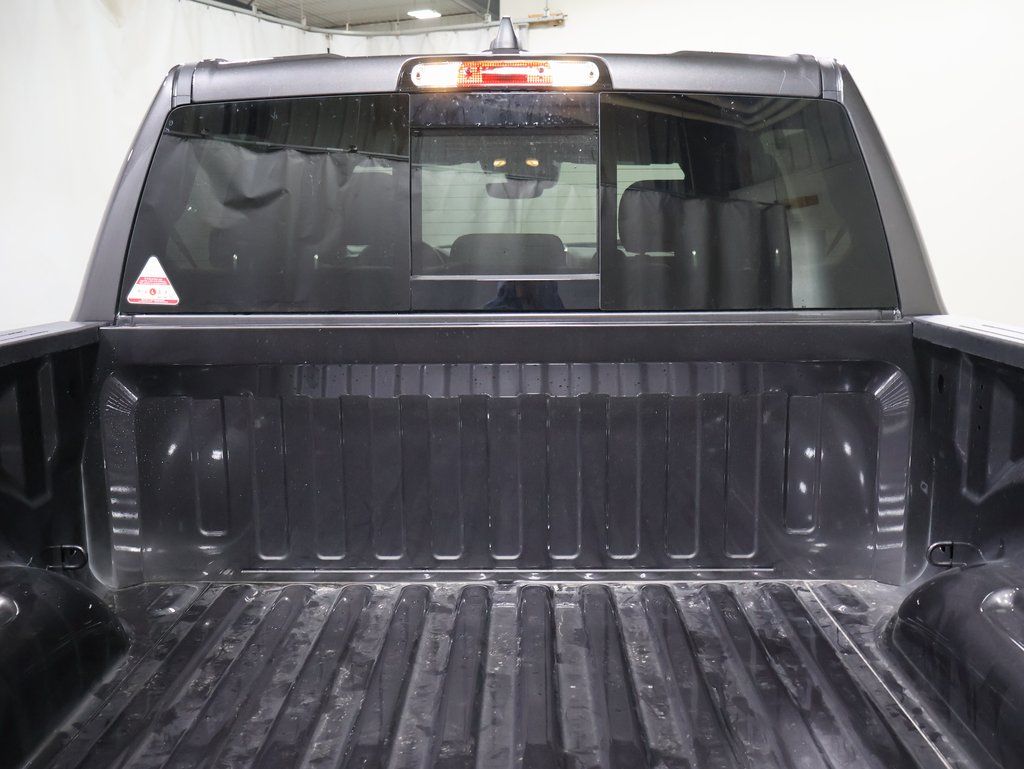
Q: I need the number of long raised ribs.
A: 10